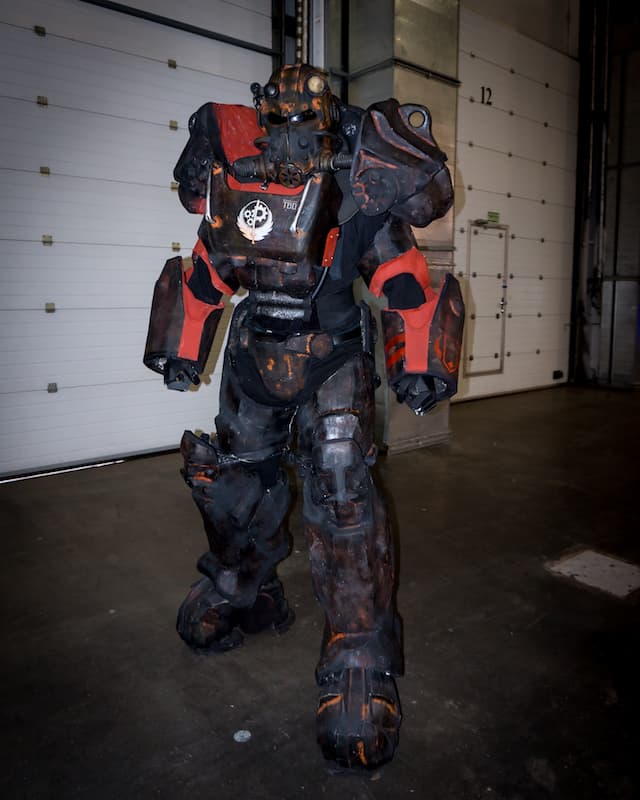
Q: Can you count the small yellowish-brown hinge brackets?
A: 10